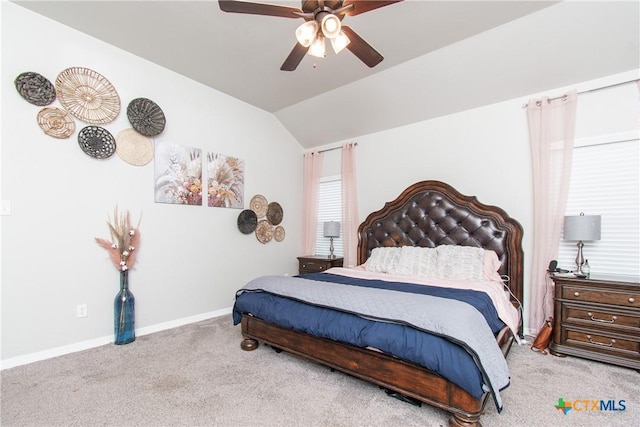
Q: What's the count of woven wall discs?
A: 11